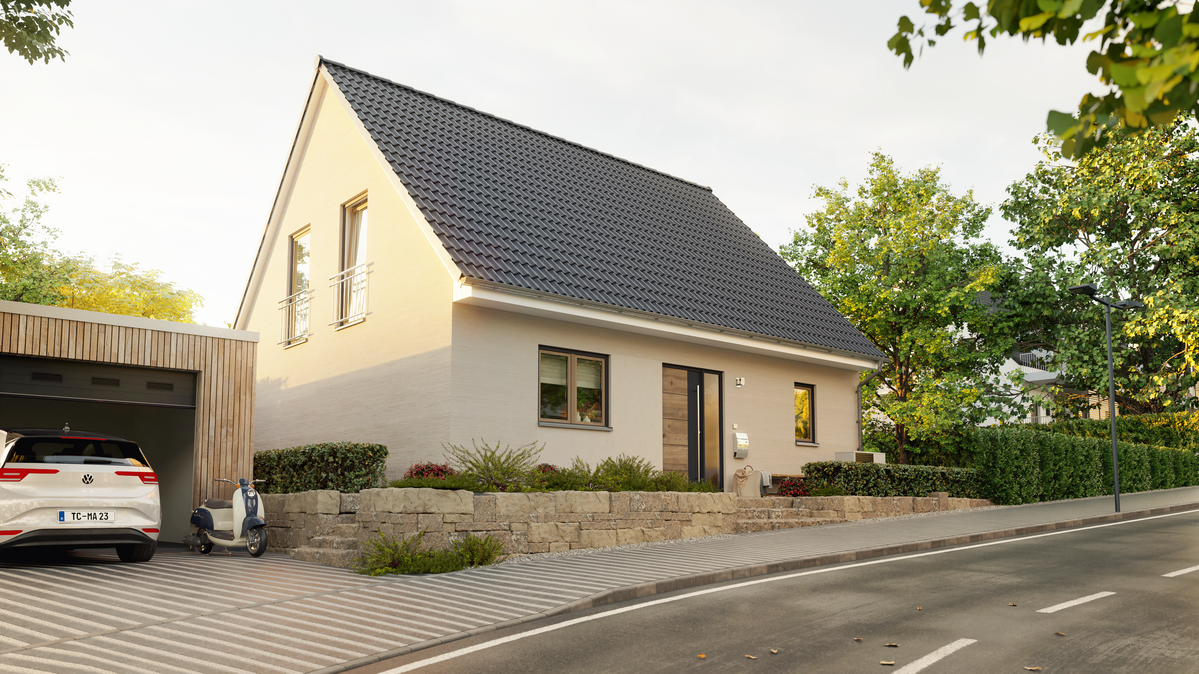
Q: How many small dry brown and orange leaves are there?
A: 10